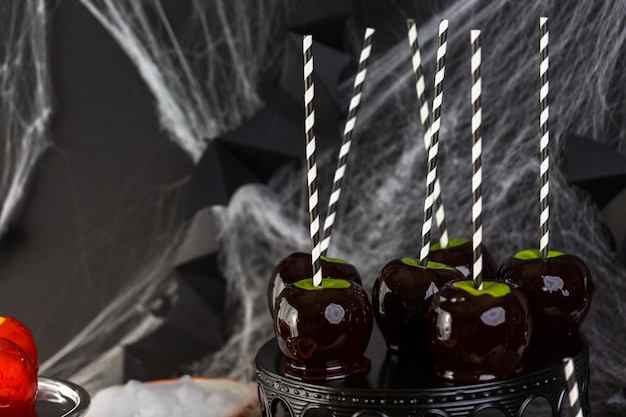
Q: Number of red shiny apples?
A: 2